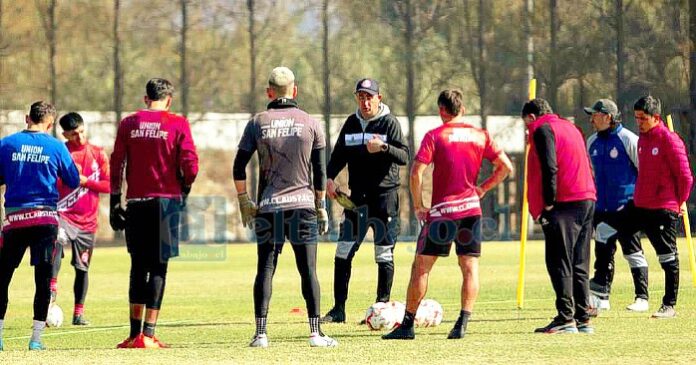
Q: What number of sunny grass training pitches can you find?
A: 1